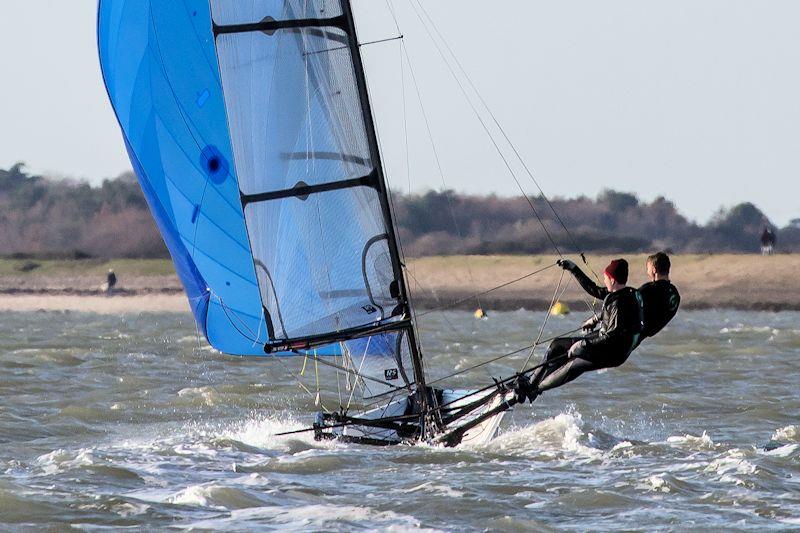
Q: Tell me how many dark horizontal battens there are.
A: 2